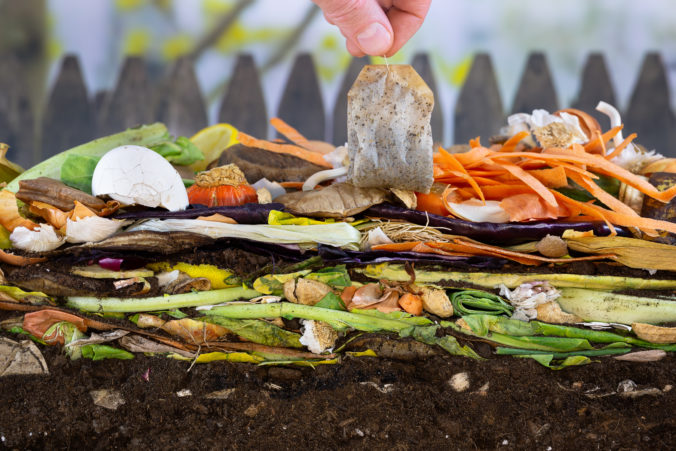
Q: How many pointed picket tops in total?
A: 11